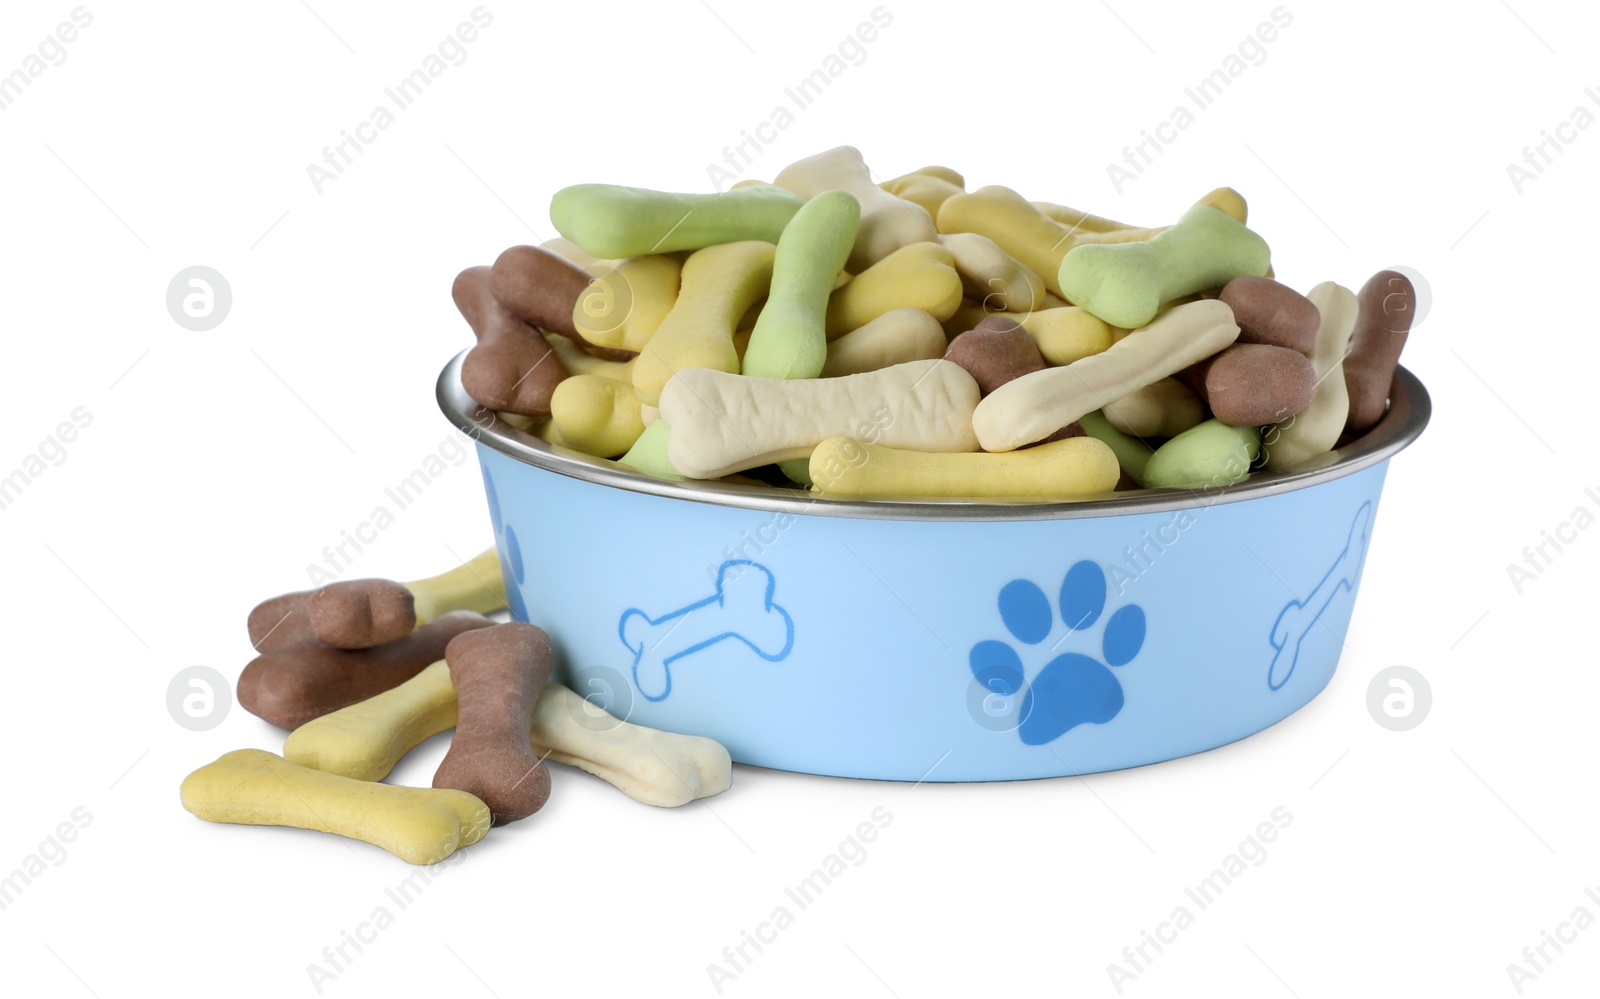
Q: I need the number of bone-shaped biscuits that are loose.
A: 7